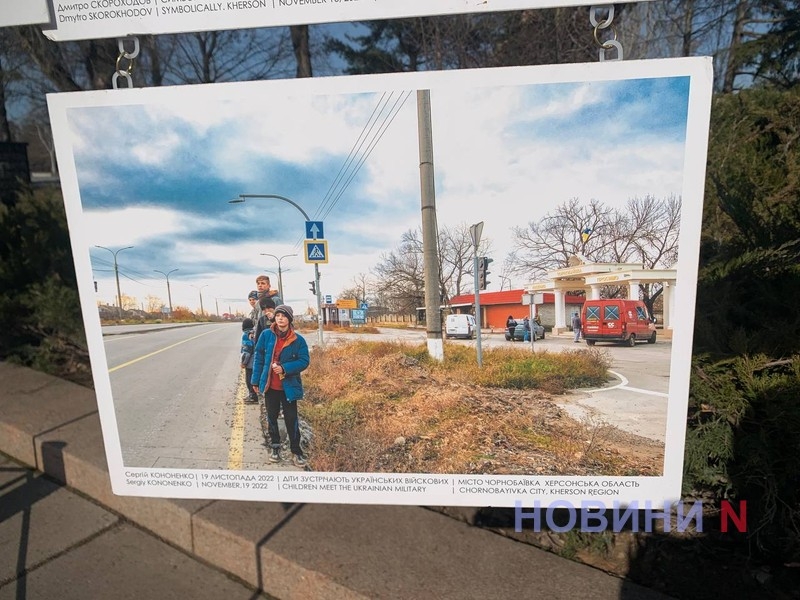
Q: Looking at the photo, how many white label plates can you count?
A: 2